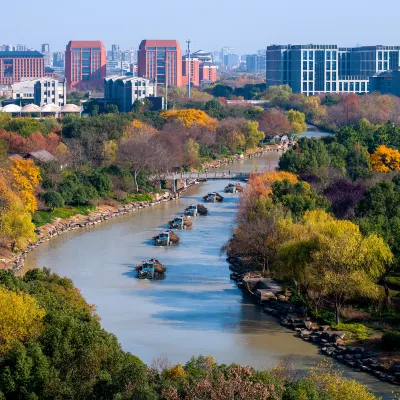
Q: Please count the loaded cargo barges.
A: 6